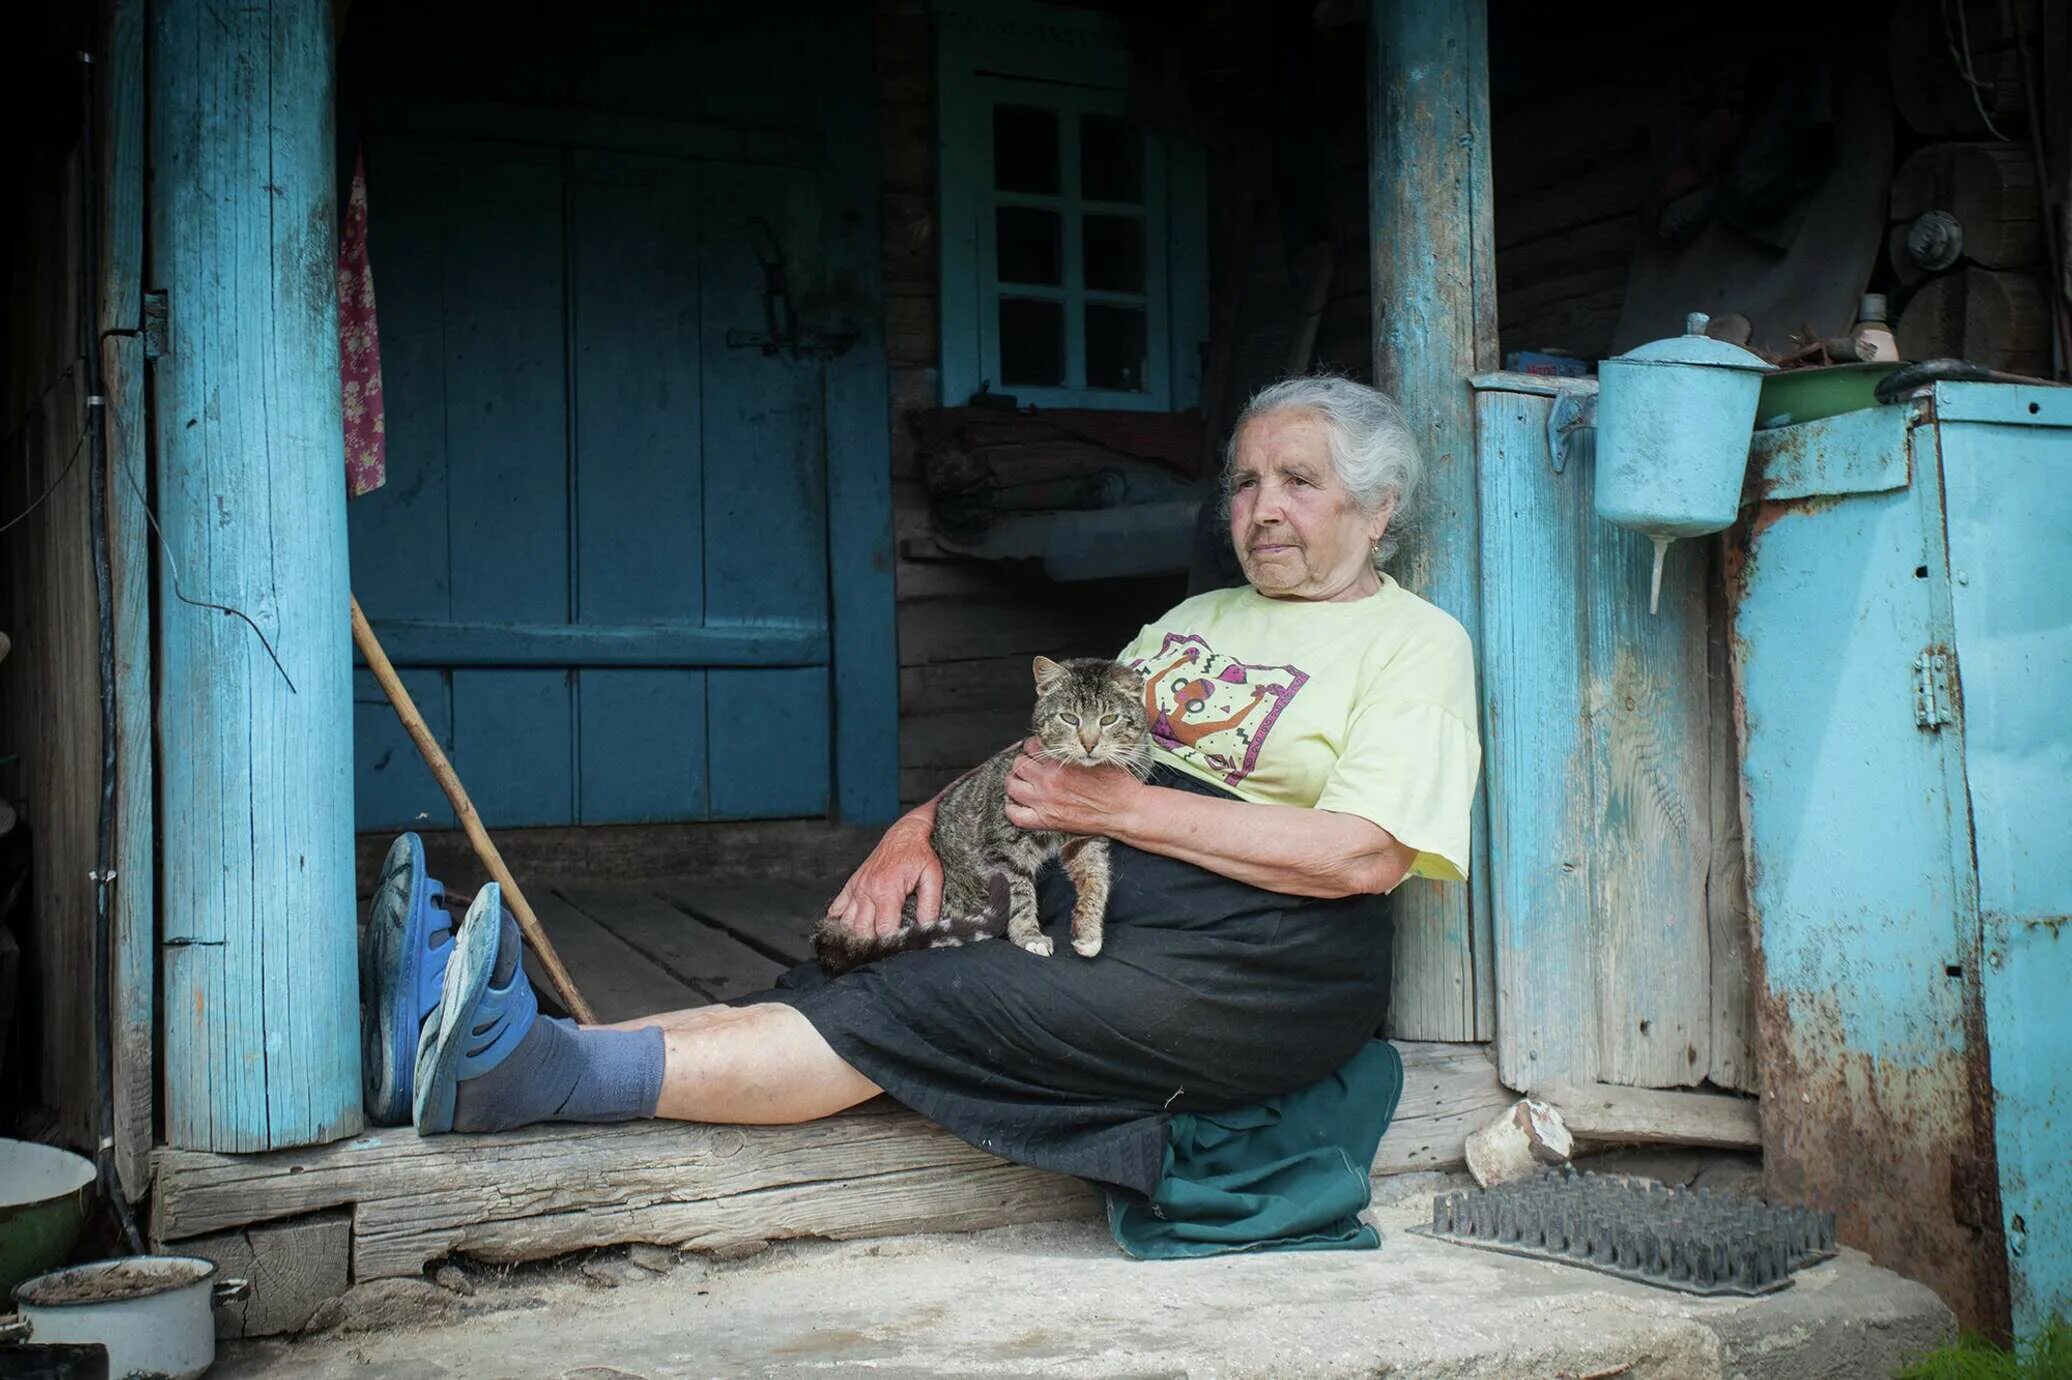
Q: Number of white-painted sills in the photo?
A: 0